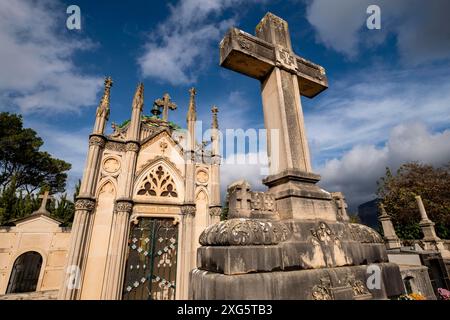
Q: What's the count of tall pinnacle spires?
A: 4